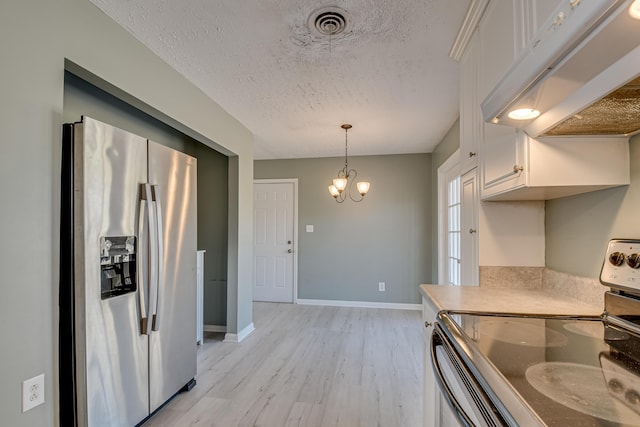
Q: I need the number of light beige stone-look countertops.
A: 1